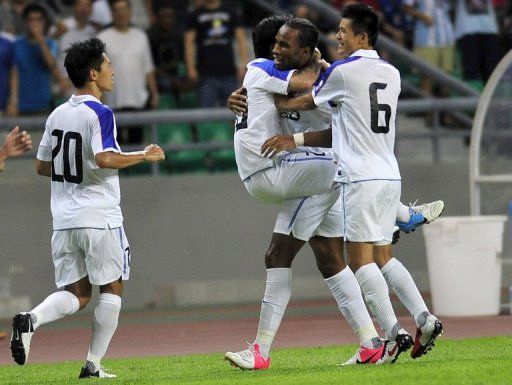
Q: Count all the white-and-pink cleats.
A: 2